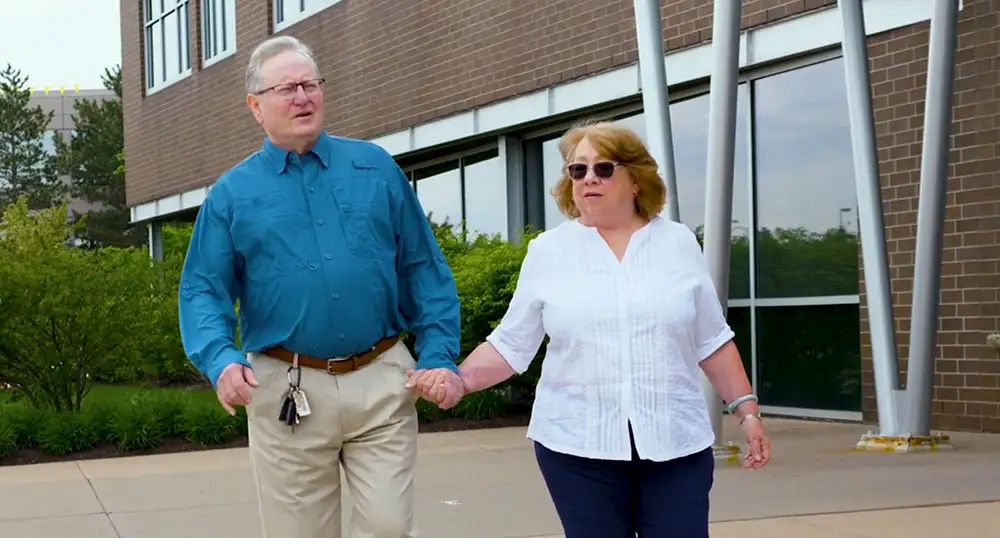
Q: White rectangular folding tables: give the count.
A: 0